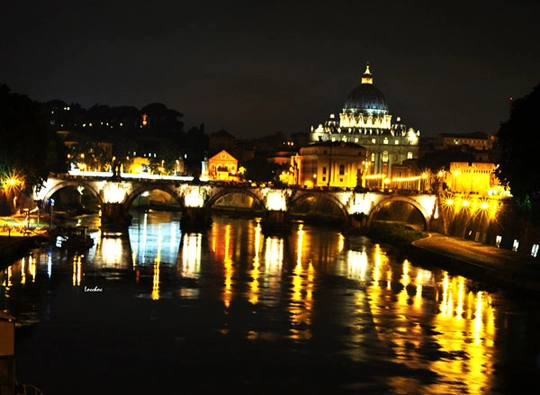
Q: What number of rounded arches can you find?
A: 5